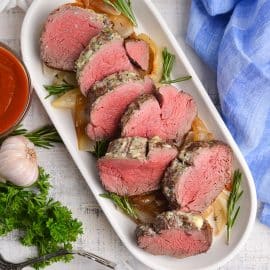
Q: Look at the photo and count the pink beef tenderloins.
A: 7